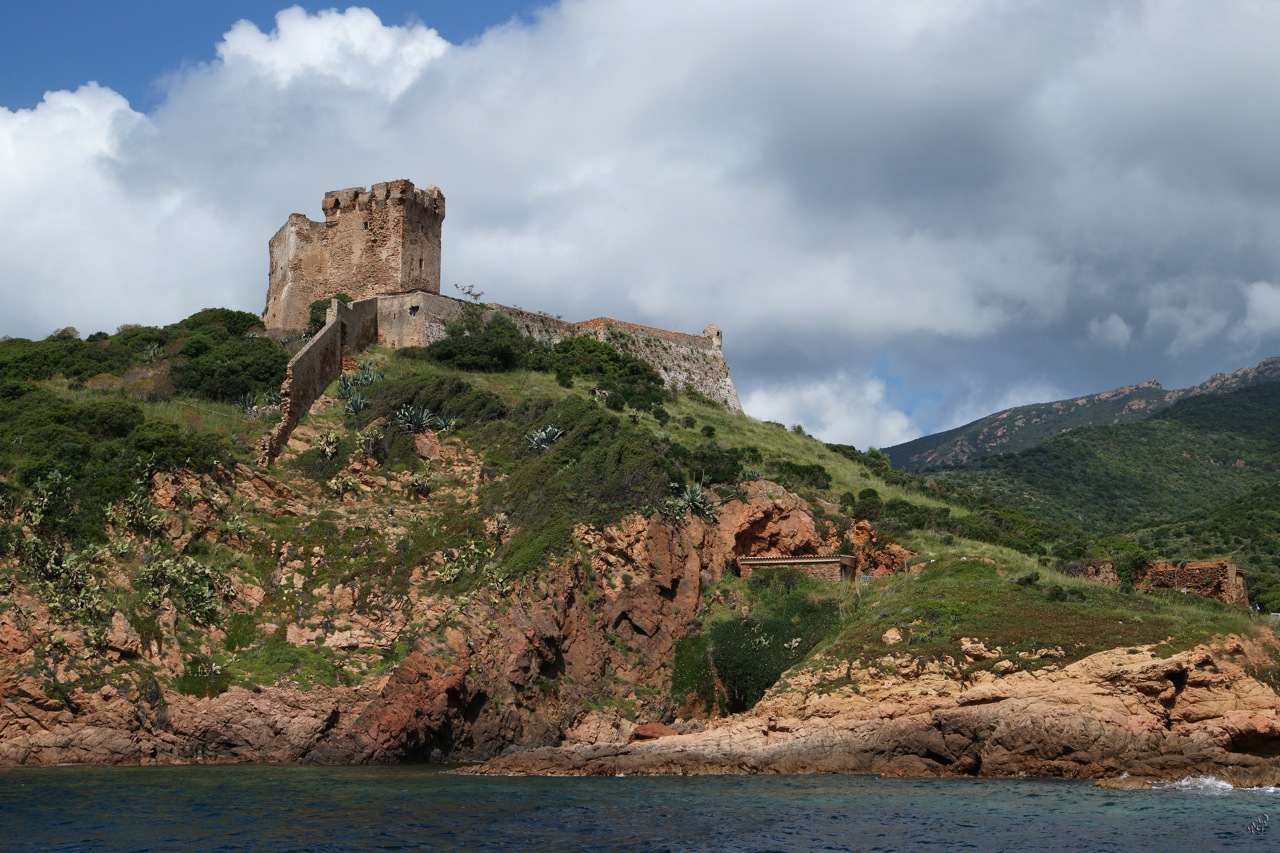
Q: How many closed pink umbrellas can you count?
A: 0